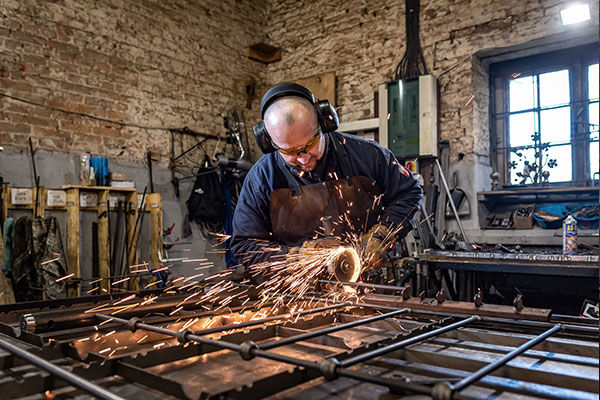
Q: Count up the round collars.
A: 5